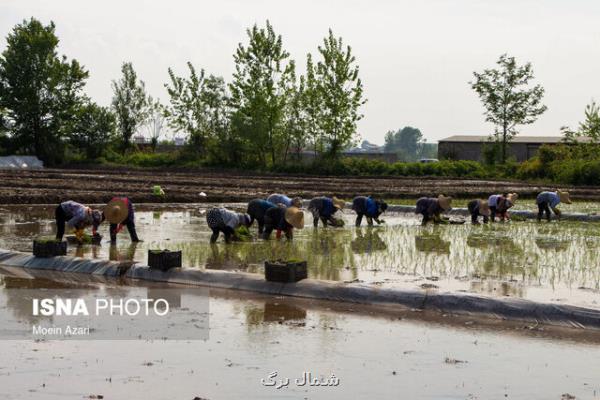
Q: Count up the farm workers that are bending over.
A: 12